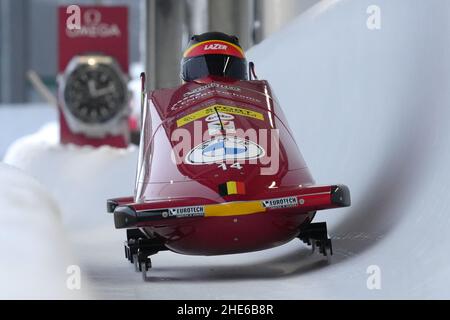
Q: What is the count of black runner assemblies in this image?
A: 2